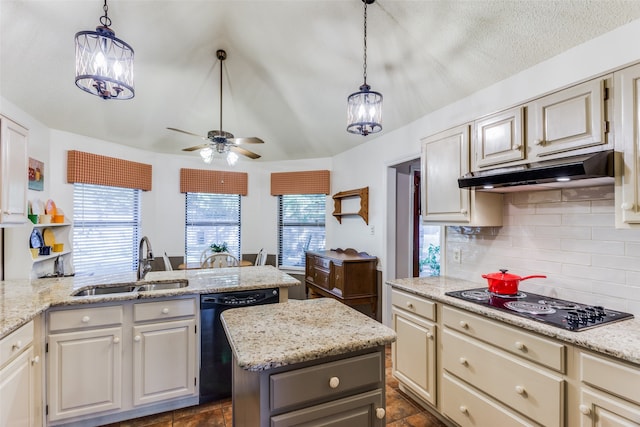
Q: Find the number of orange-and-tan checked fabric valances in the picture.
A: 3